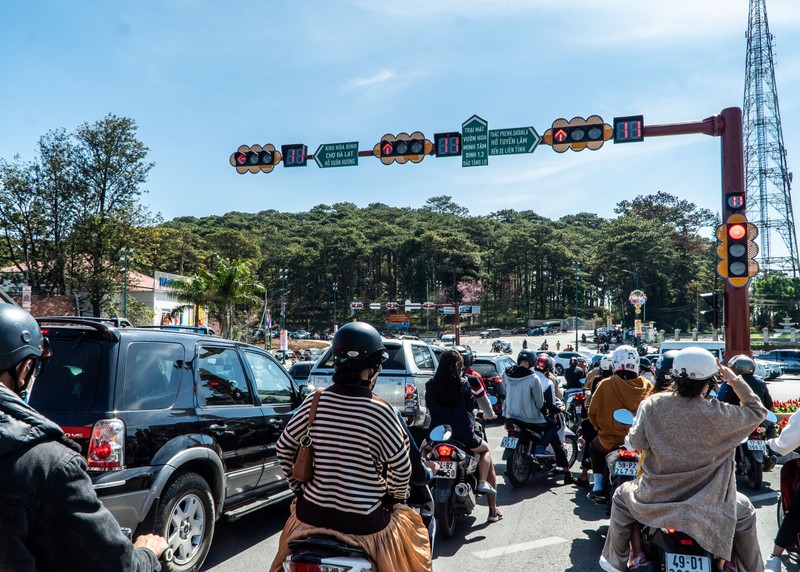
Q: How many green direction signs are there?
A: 3